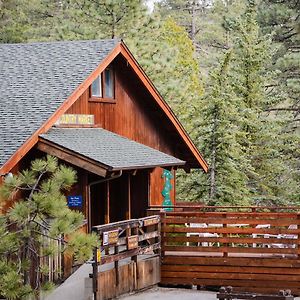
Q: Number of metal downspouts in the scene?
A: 1